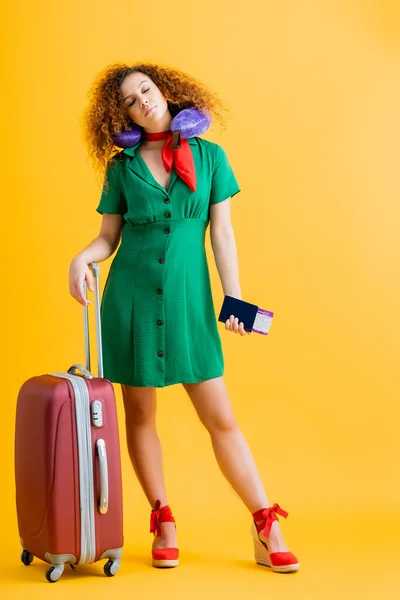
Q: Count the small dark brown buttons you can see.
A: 7